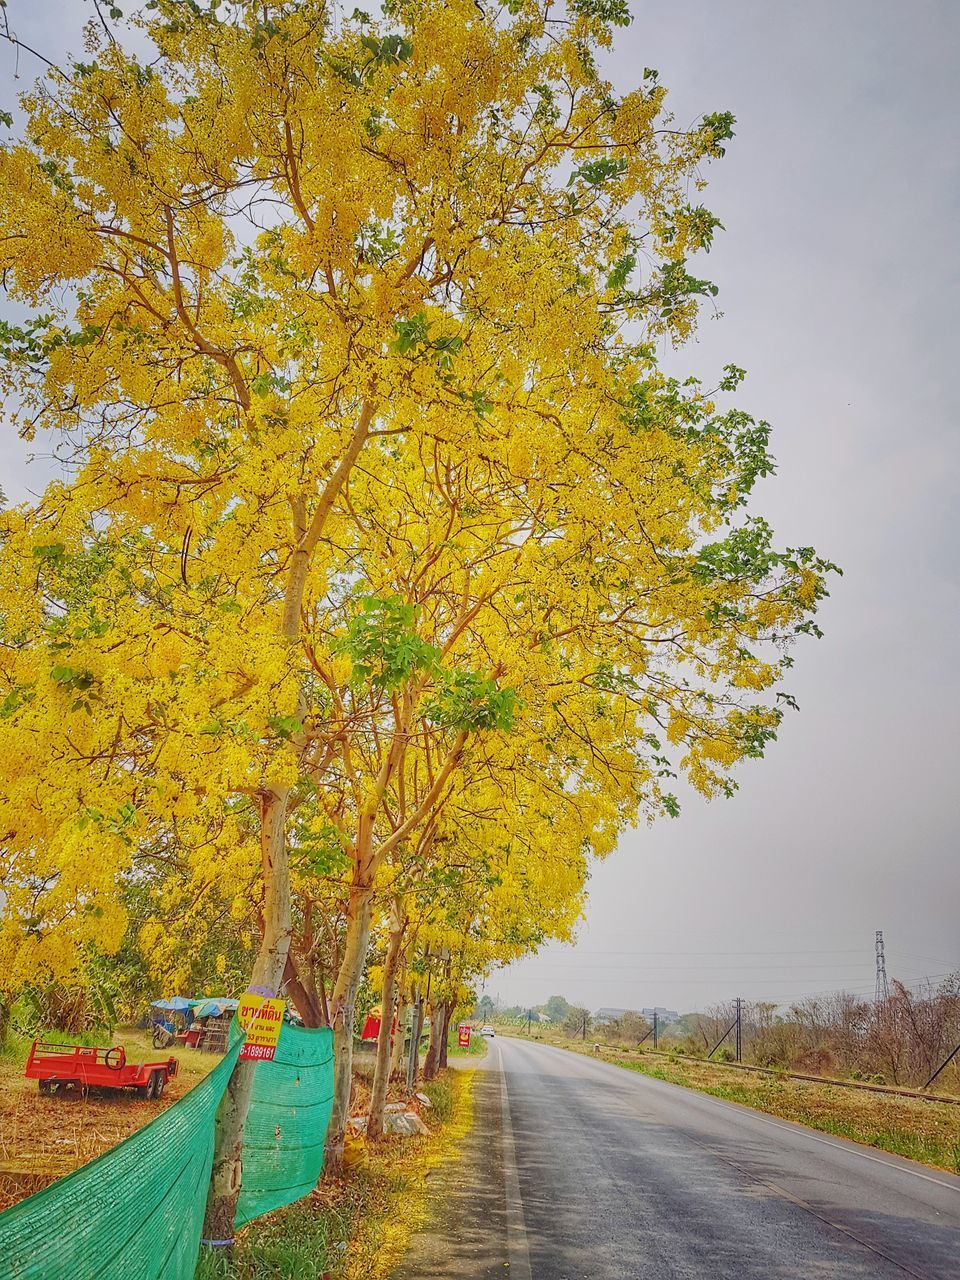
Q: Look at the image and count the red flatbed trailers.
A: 1